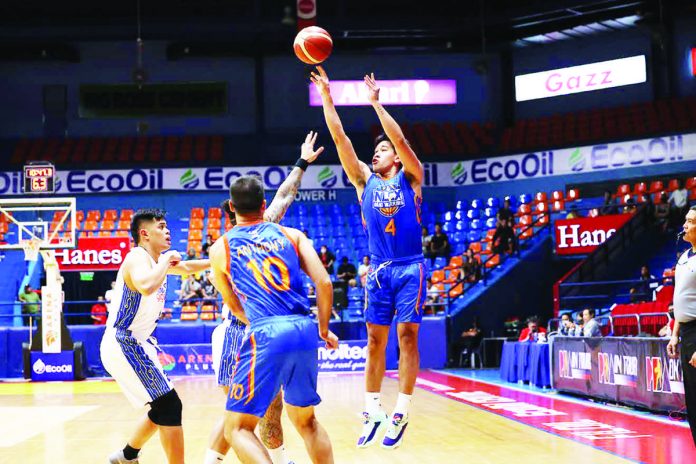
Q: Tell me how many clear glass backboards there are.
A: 1